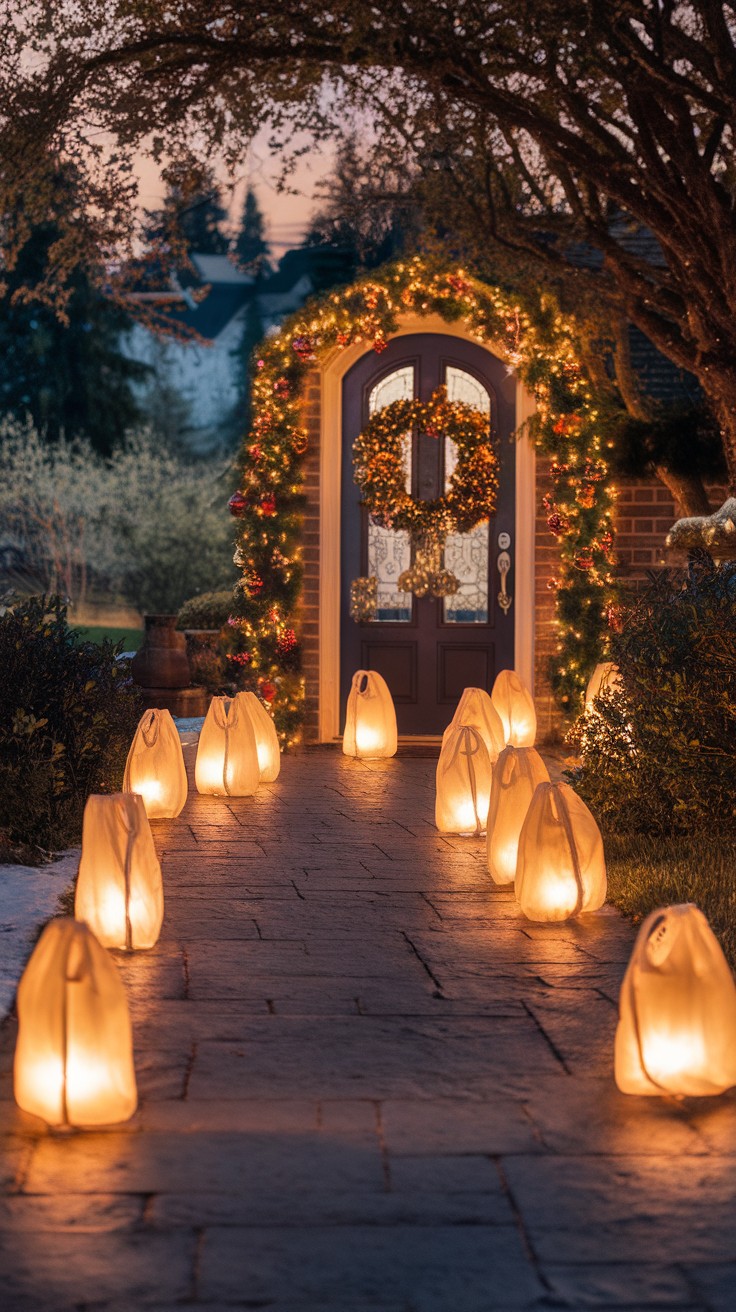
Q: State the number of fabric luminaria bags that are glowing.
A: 13